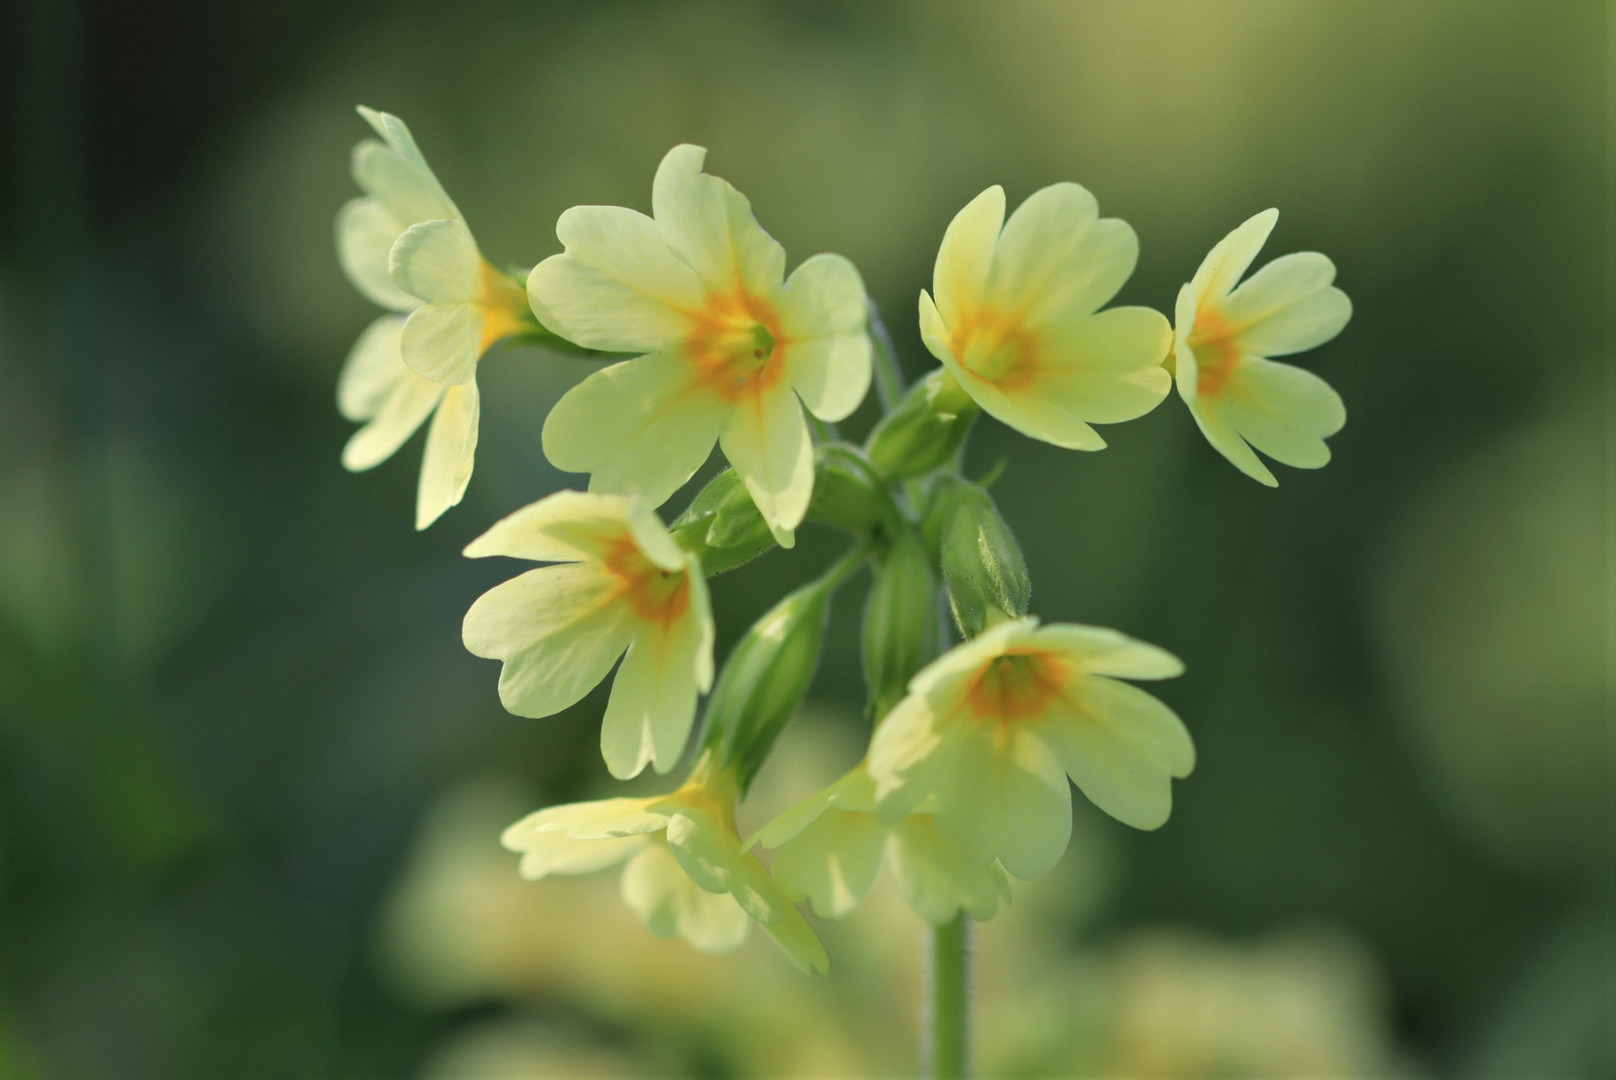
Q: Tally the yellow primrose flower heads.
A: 8